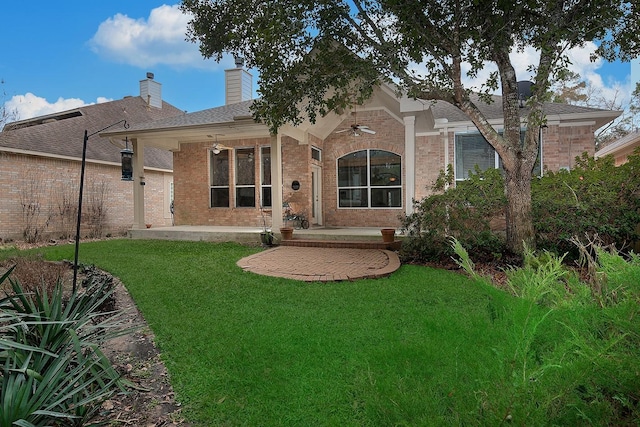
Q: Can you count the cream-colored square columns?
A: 3